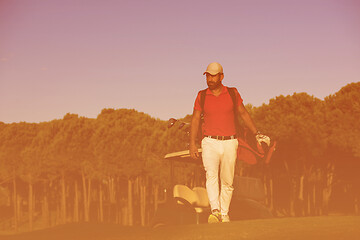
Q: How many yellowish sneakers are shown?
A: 2